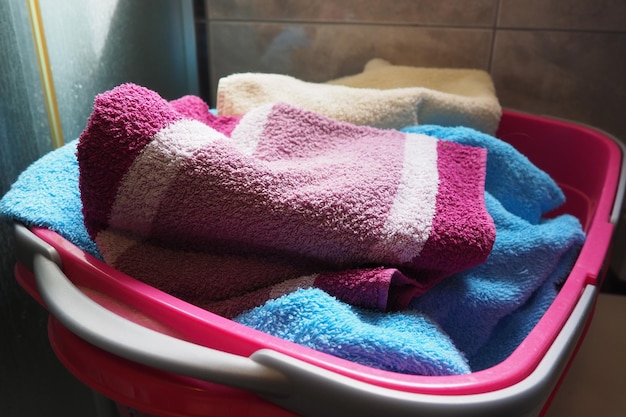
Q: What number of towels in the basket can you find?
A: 3